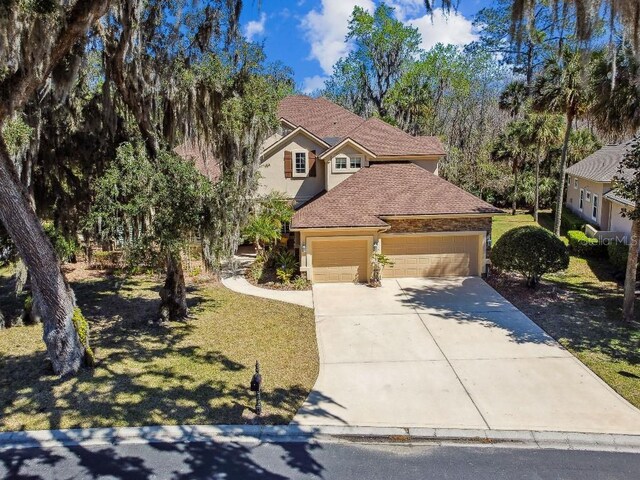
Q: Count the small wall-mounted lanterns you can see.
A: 3